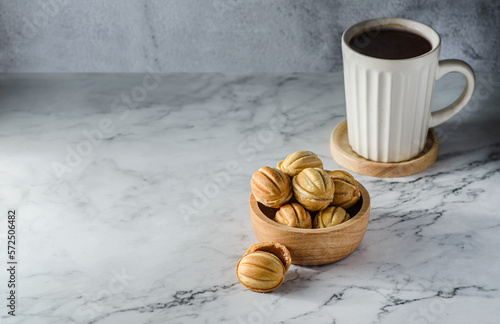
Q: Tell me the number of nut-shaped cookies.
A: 7